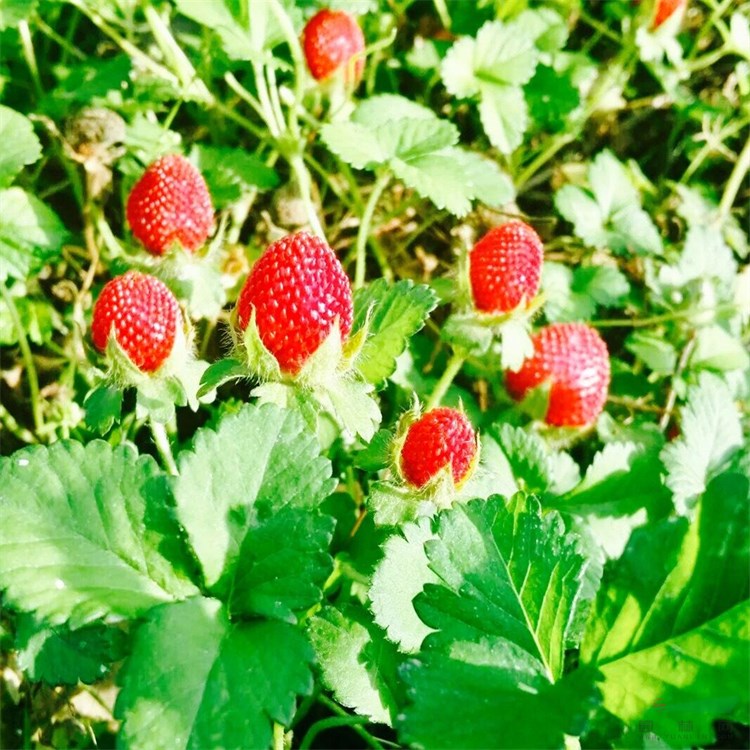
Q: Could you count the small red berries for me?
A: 8